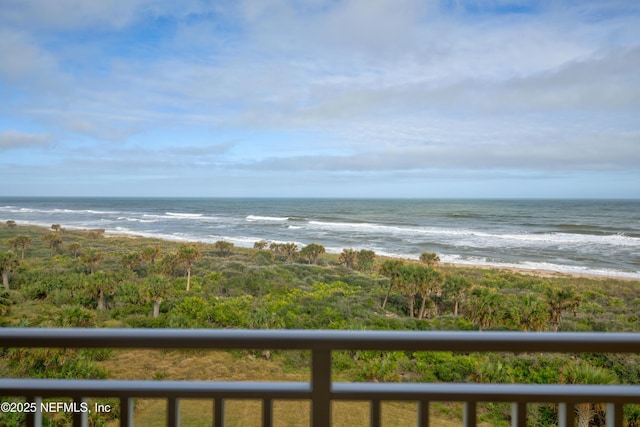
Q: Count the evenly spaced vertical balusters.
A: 12